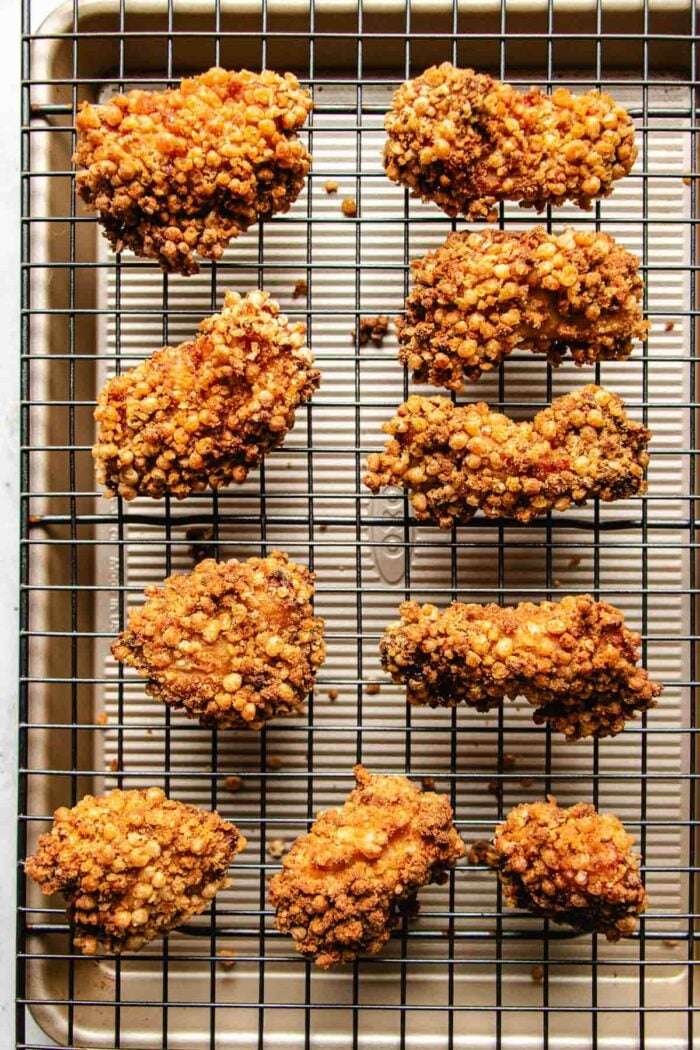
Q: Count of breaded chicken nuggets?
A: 10